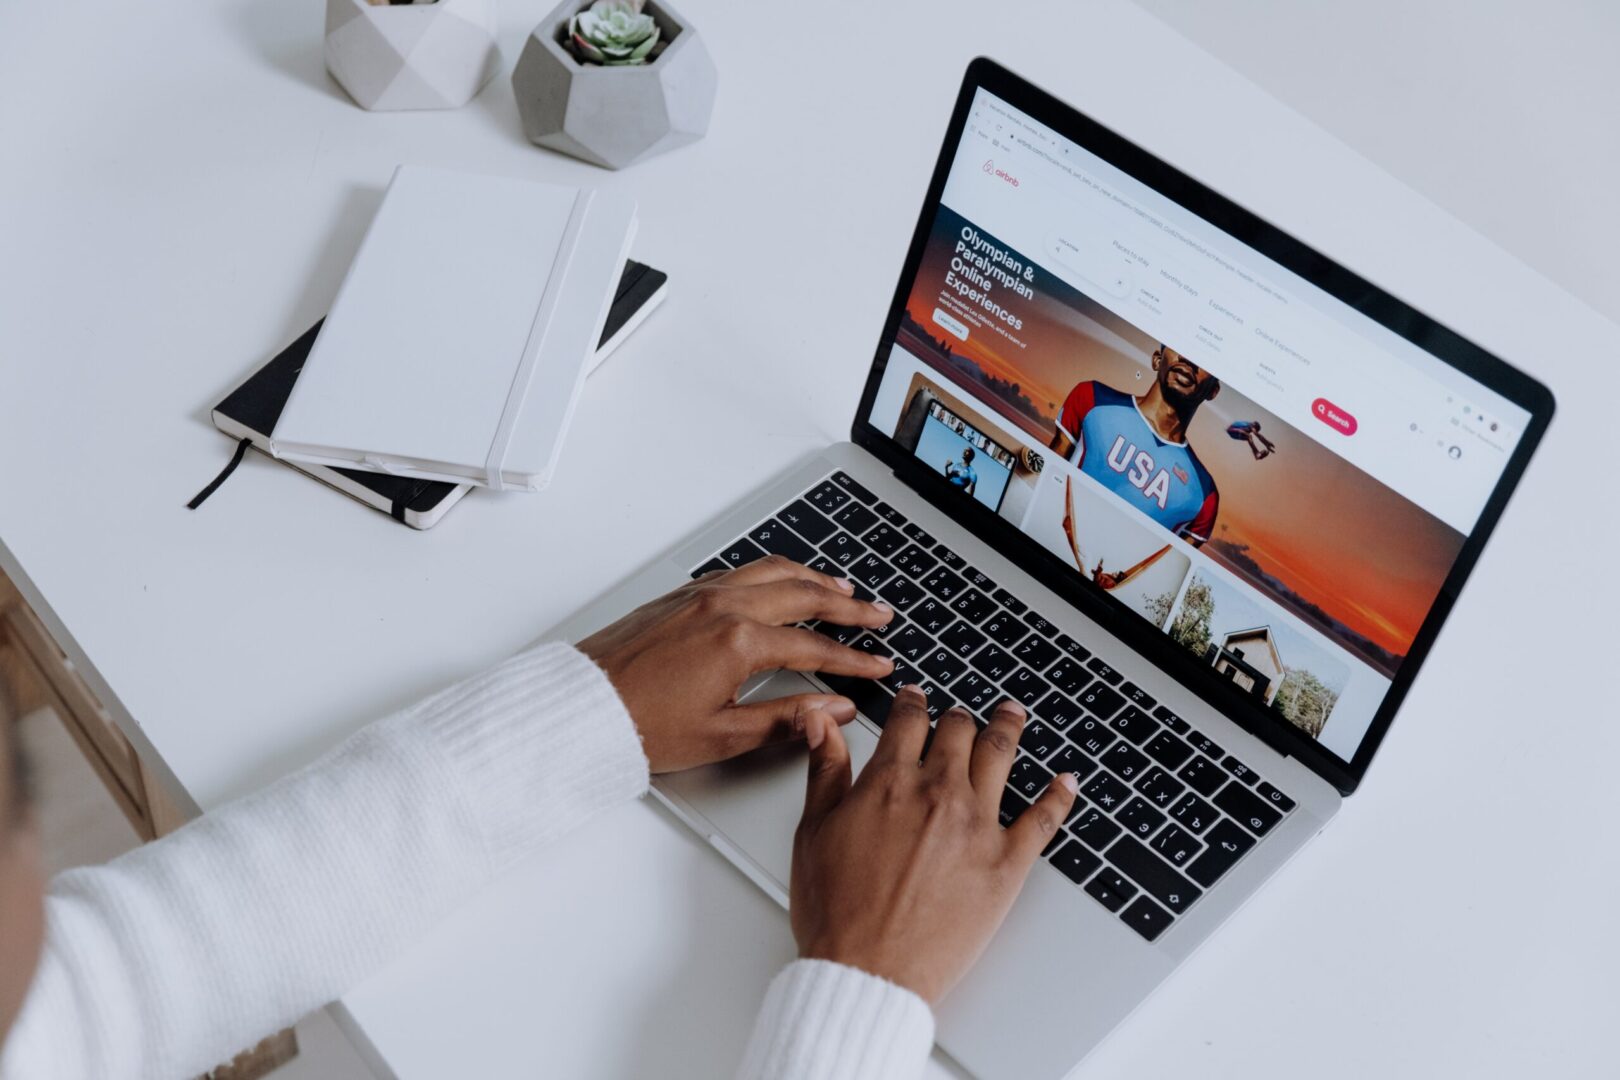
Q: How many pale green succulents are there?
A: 1